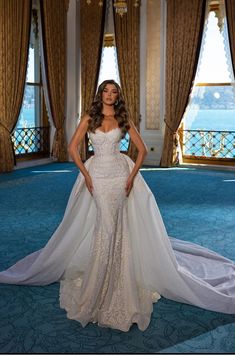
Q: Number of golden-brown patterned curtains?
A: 6